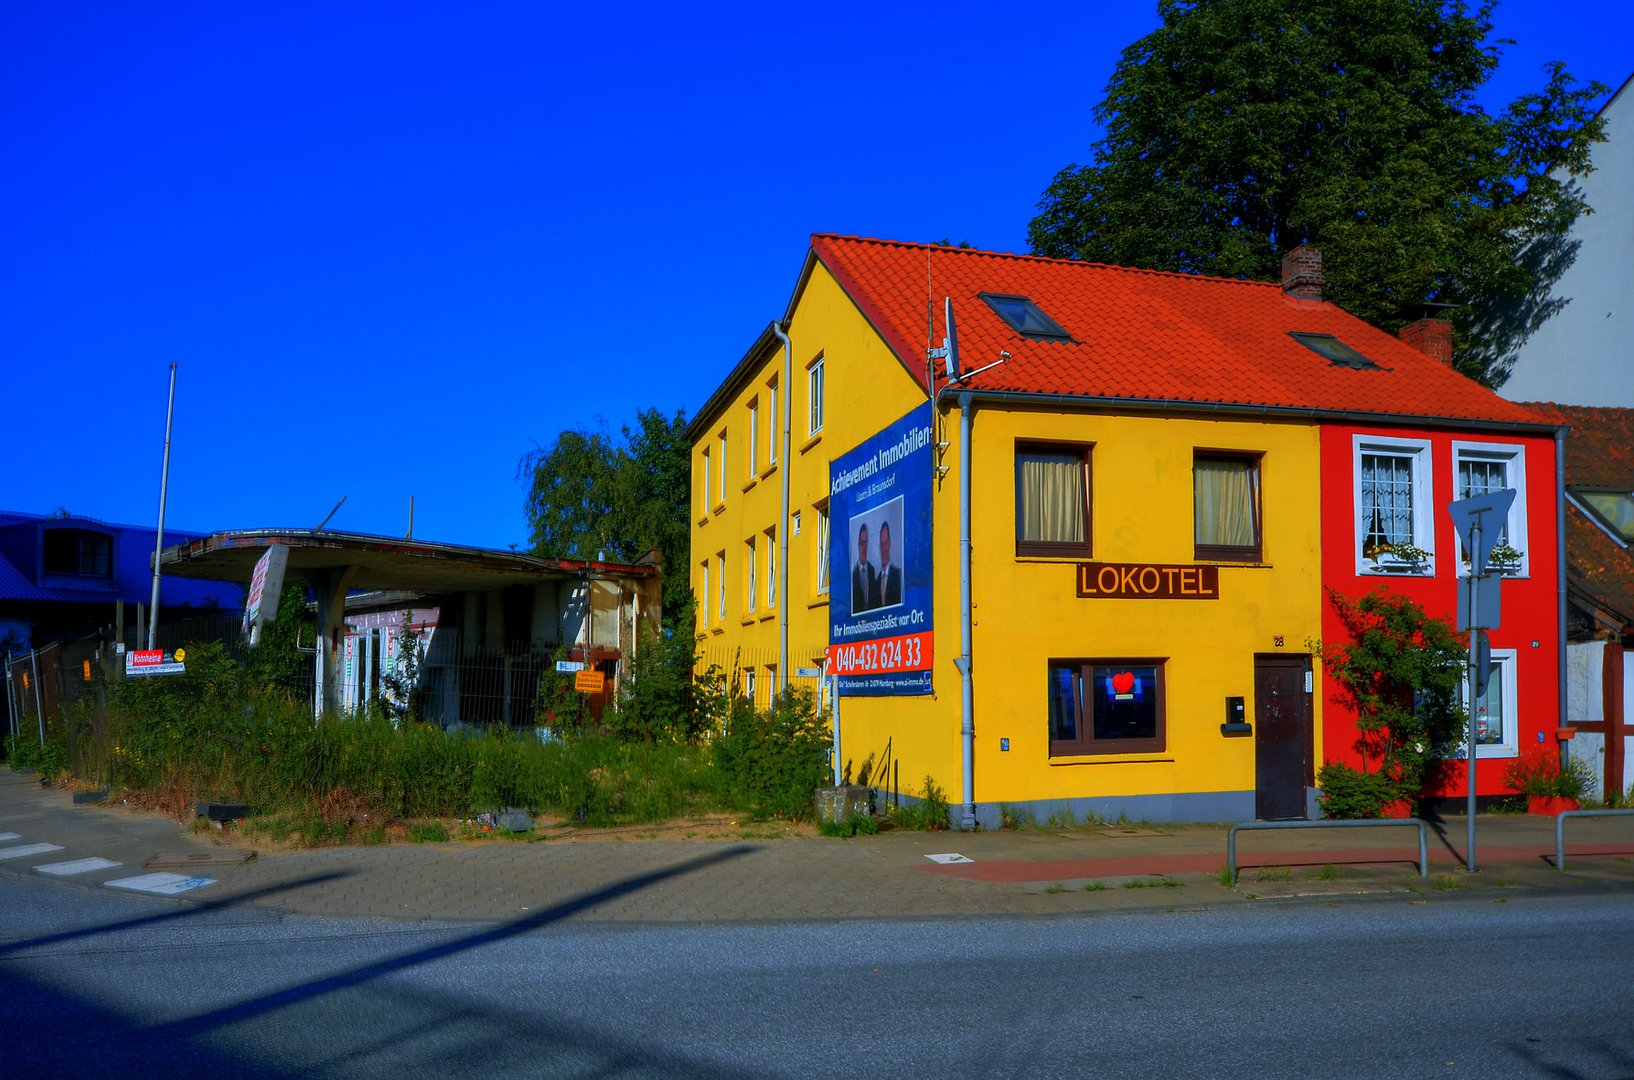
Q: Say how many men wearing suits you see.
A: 2